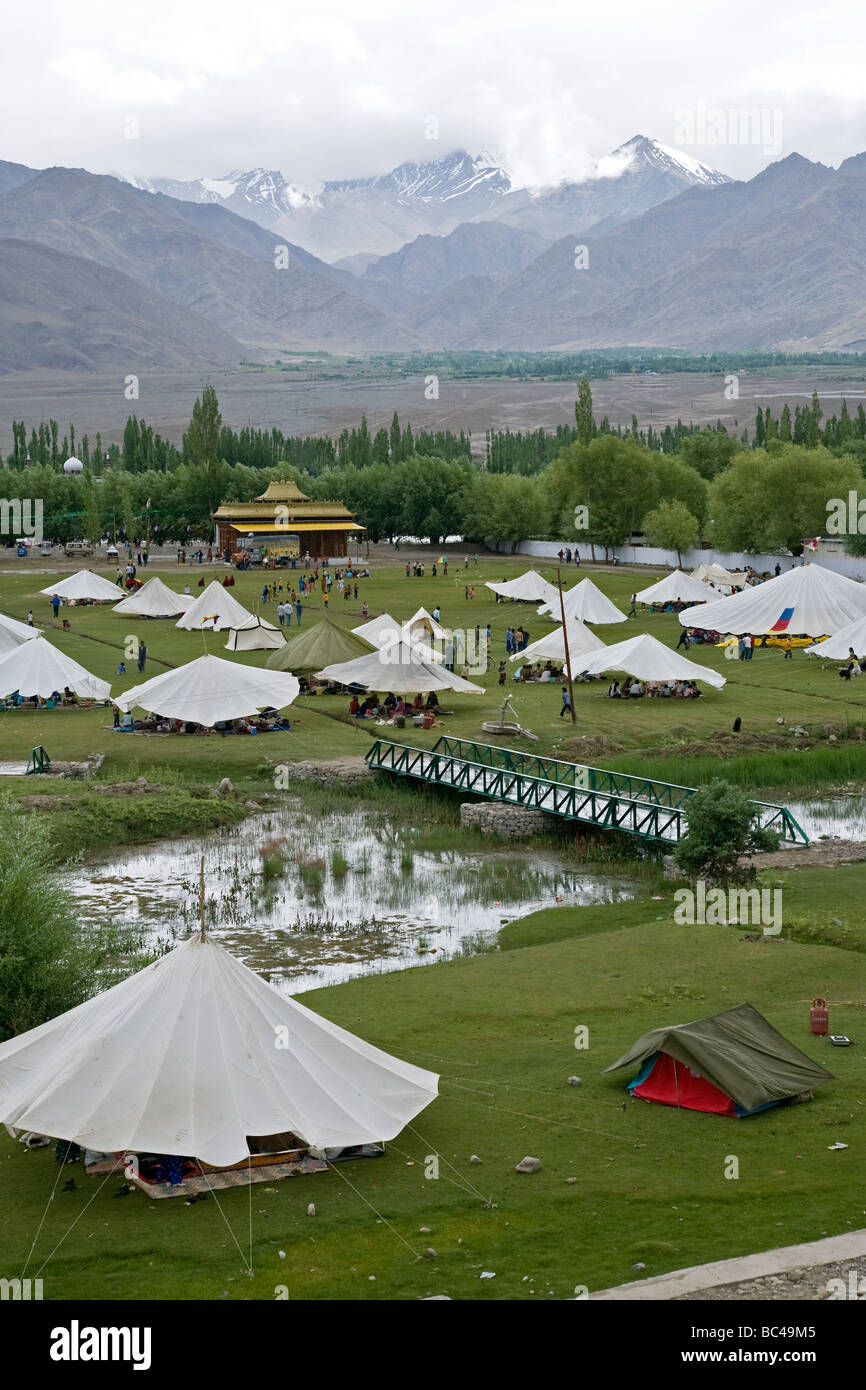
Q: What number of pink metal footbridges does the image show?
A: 0